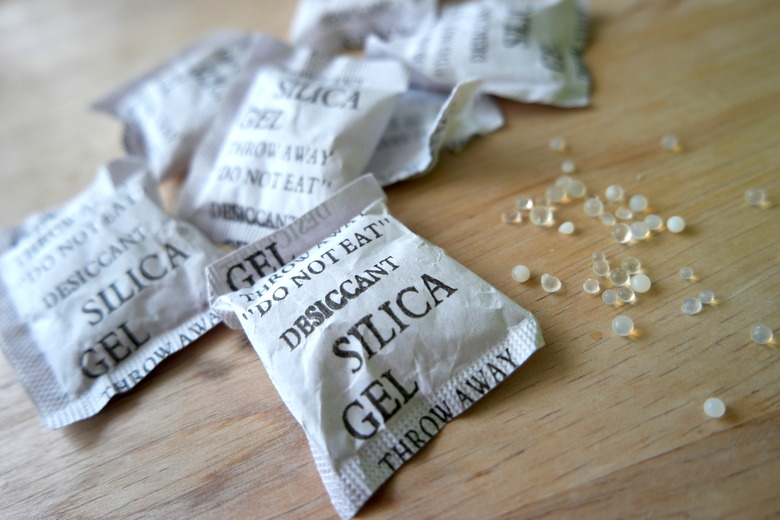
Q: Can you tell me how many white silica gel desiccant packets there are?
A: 7